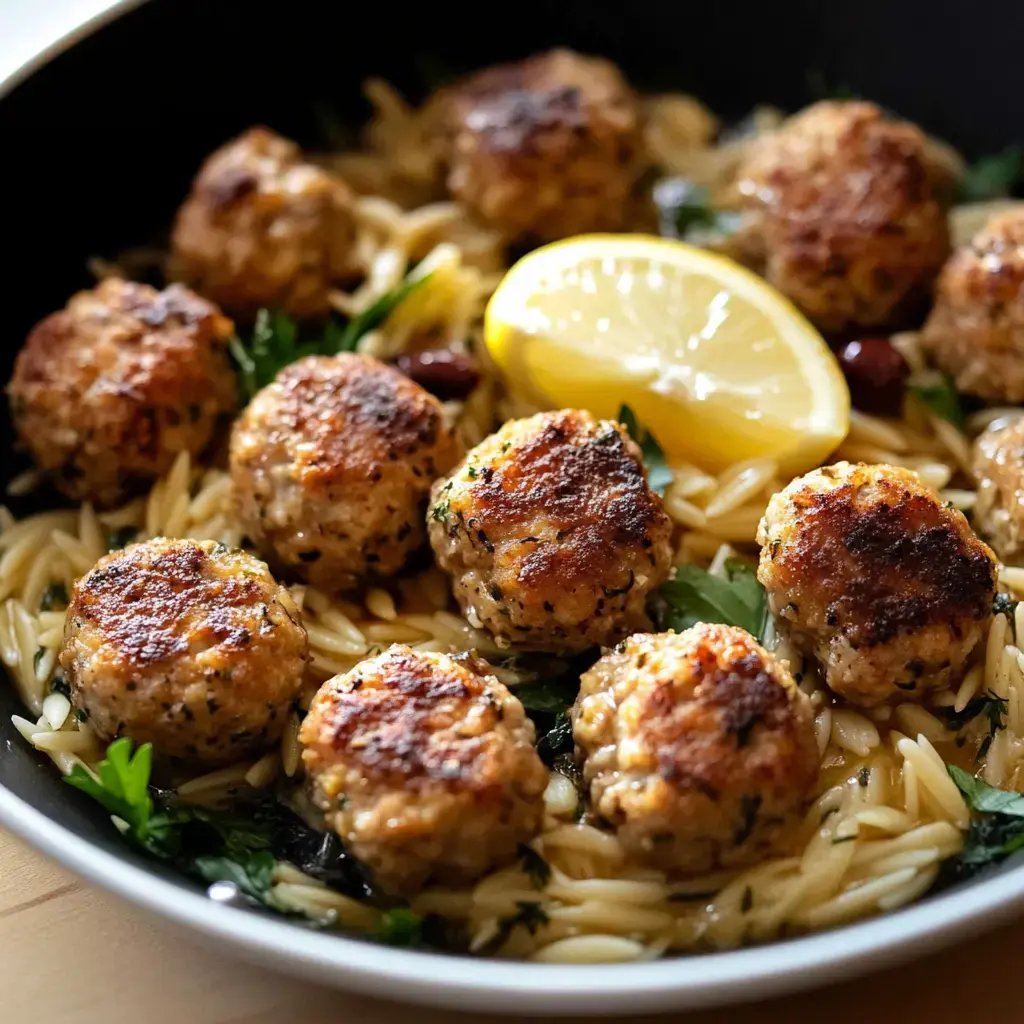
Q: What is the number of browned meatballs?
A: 12